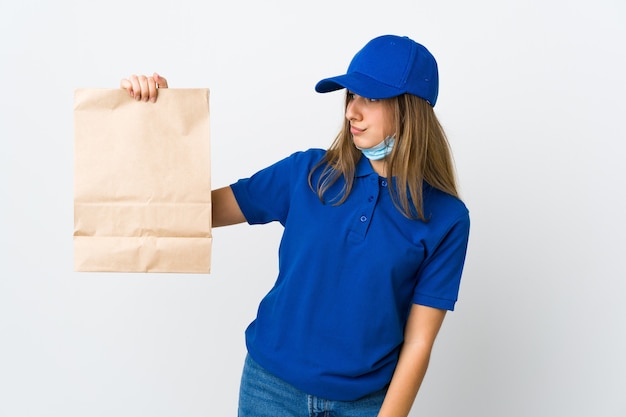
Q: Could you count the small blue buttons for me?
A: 3